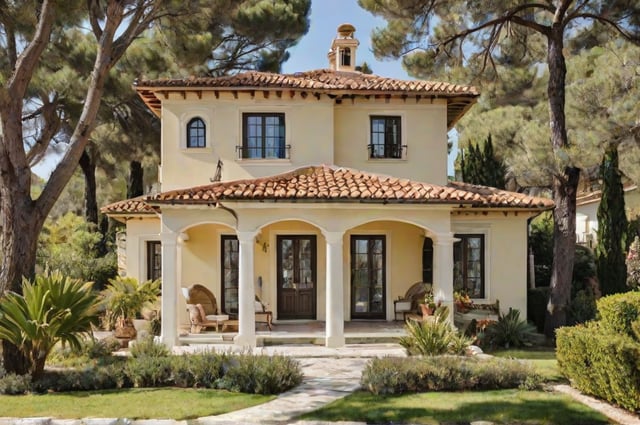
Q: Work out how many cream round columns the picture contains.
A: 4